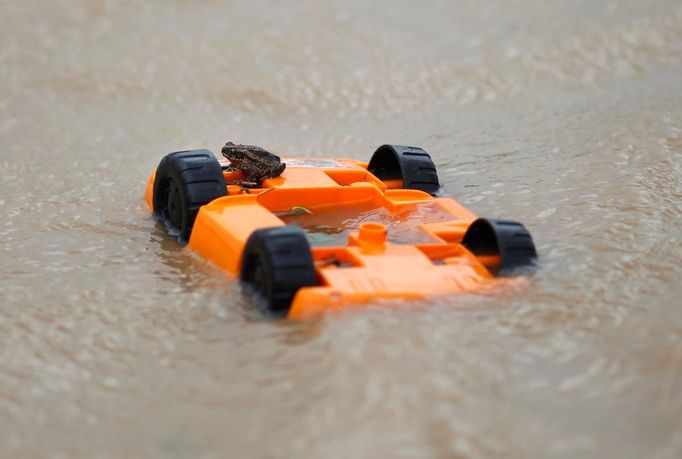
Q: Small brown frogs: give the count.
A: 1